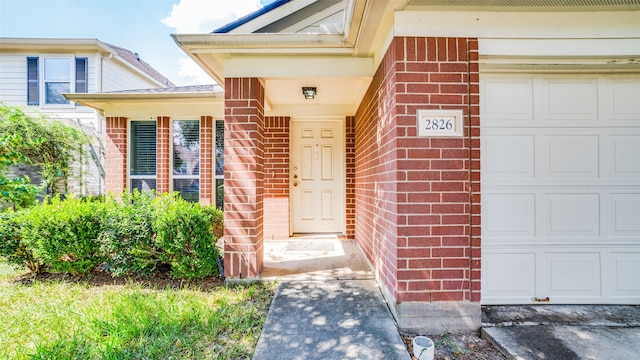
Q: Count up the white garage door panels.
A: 12